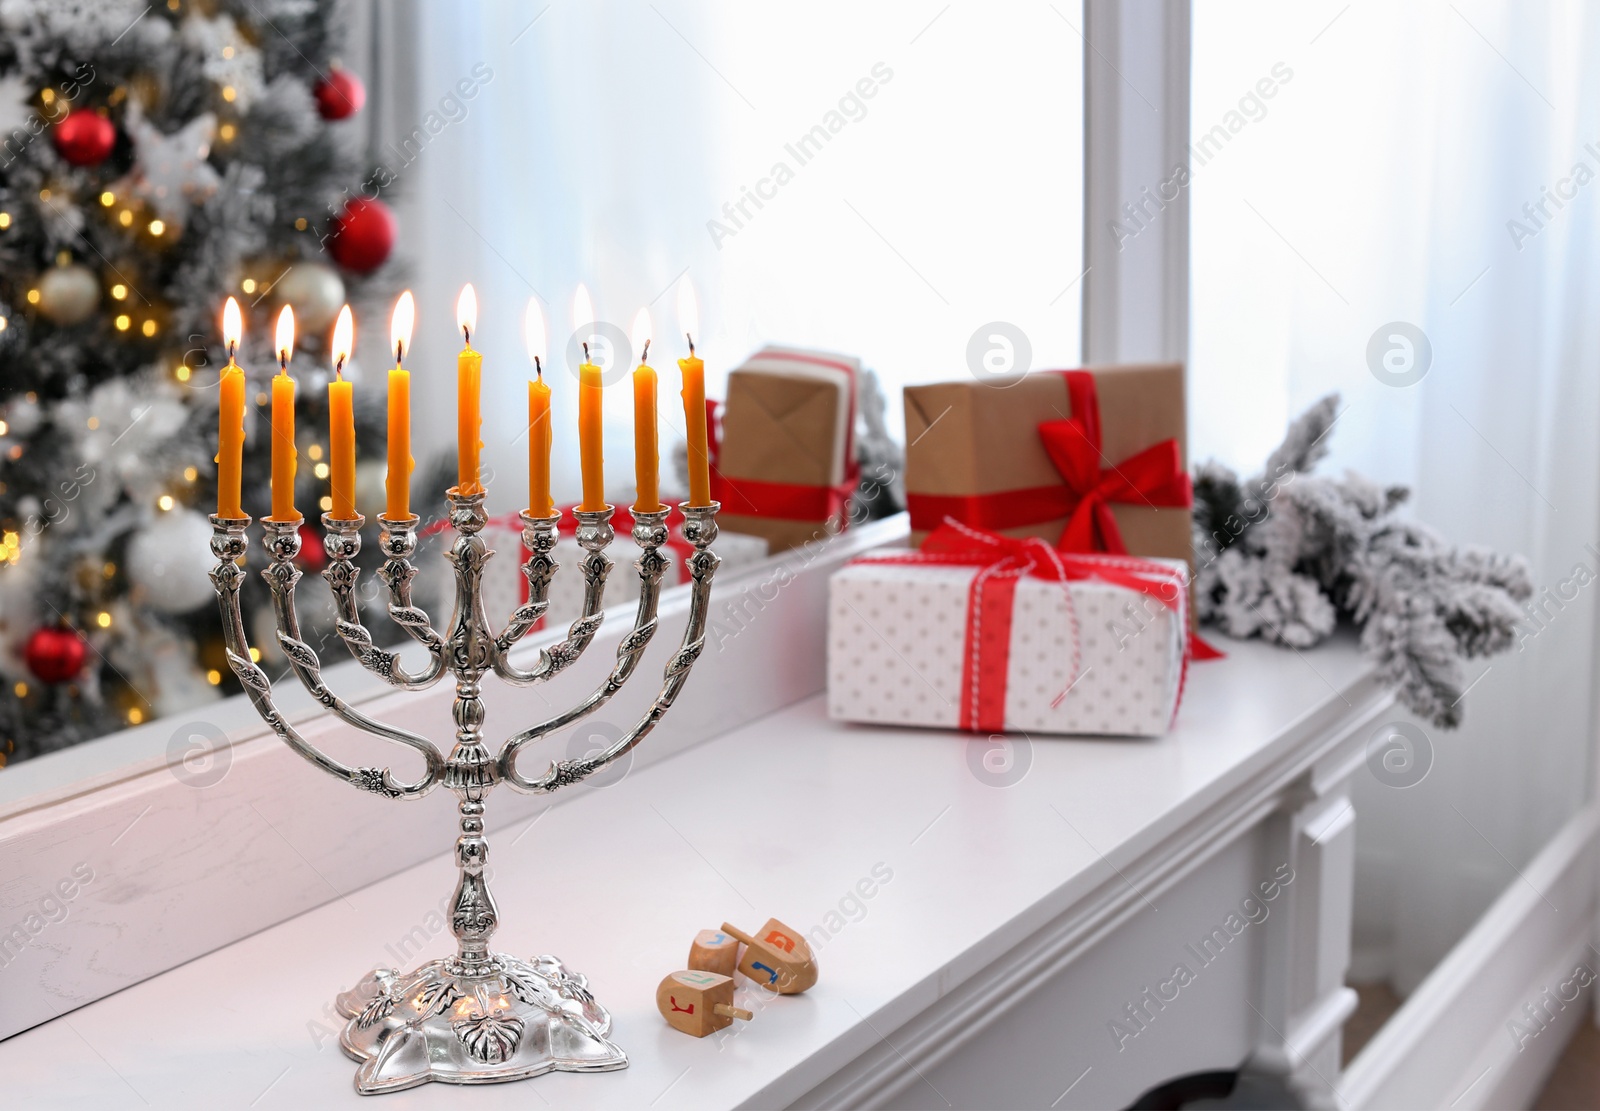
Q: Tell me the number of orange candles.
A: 9